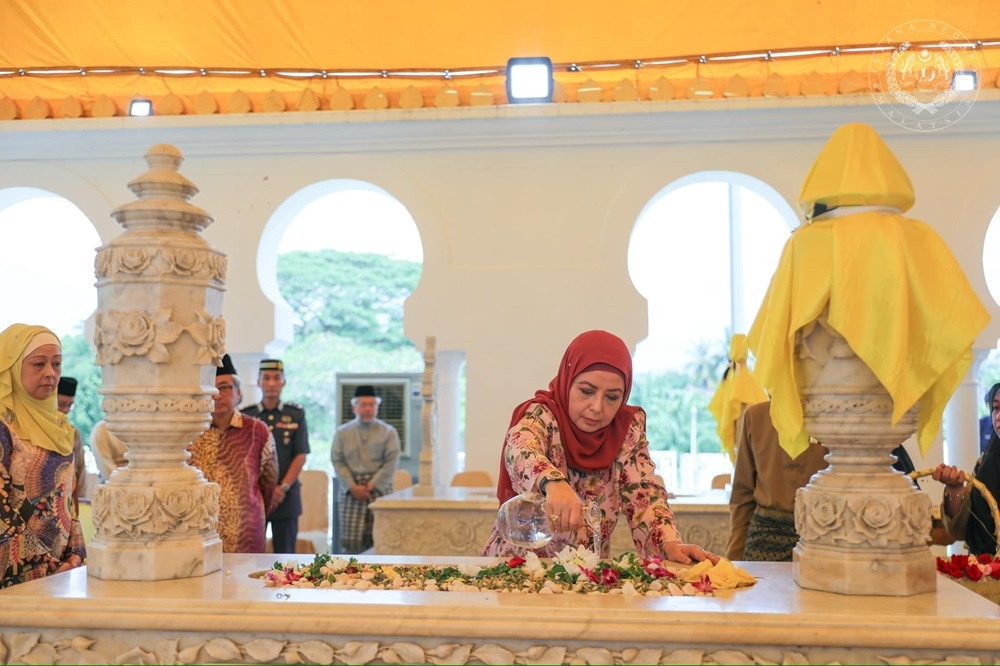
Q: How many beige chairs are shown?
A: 4